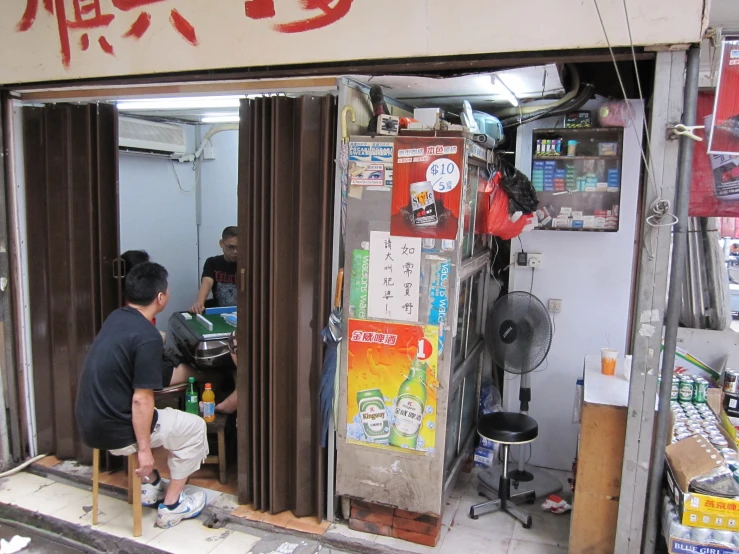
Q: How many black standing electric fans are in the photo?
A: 1